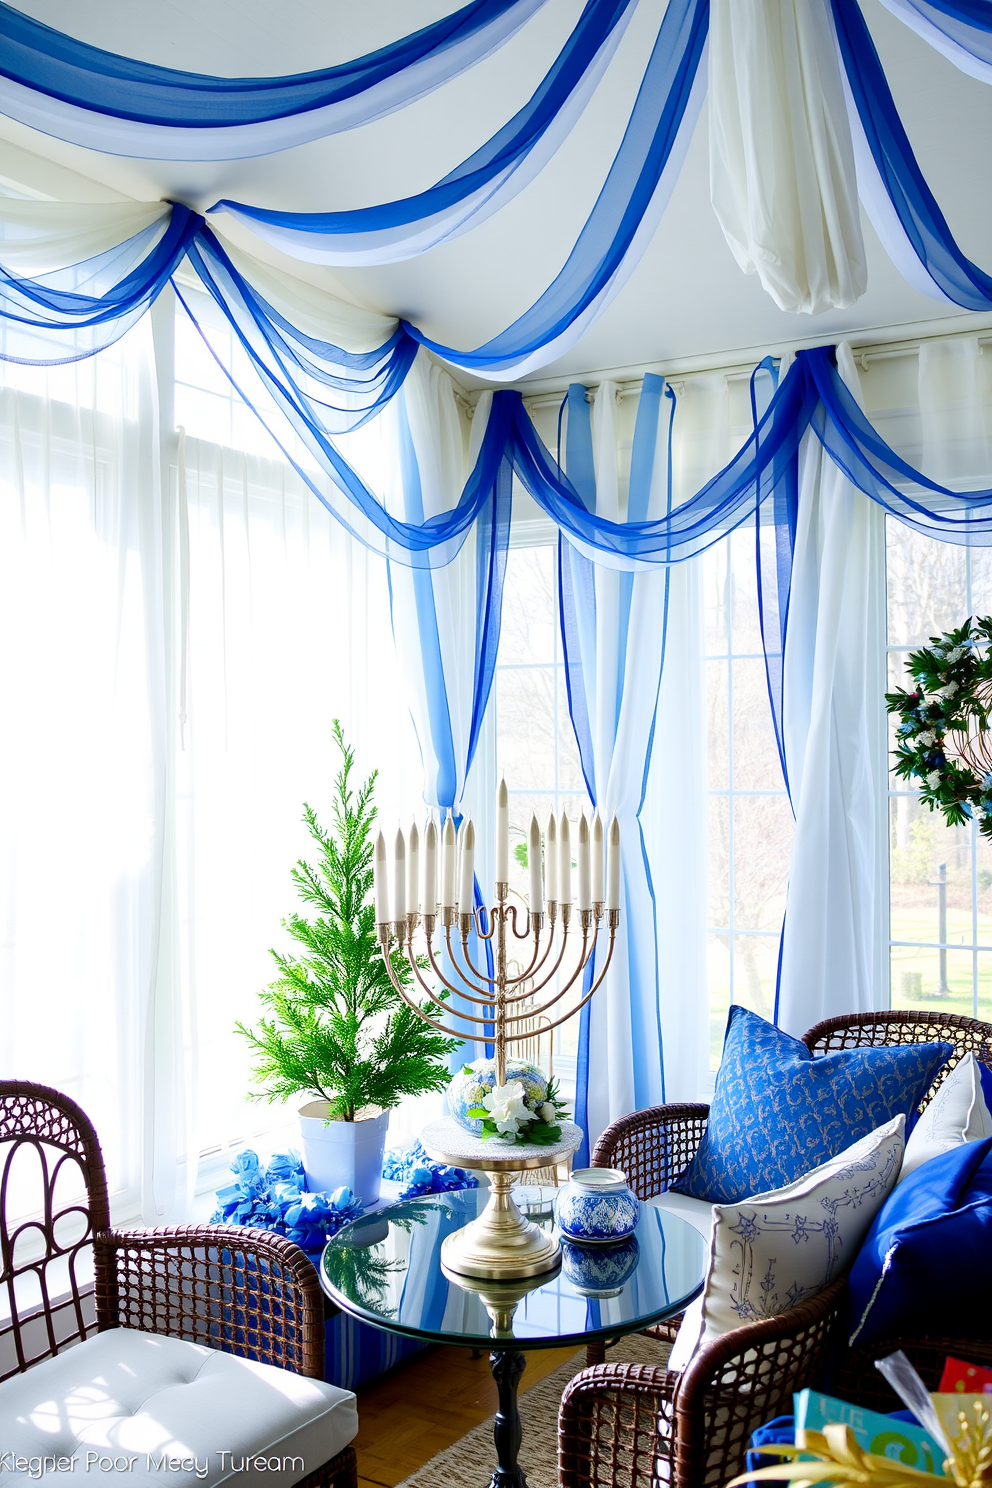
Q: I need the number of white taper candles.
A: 13